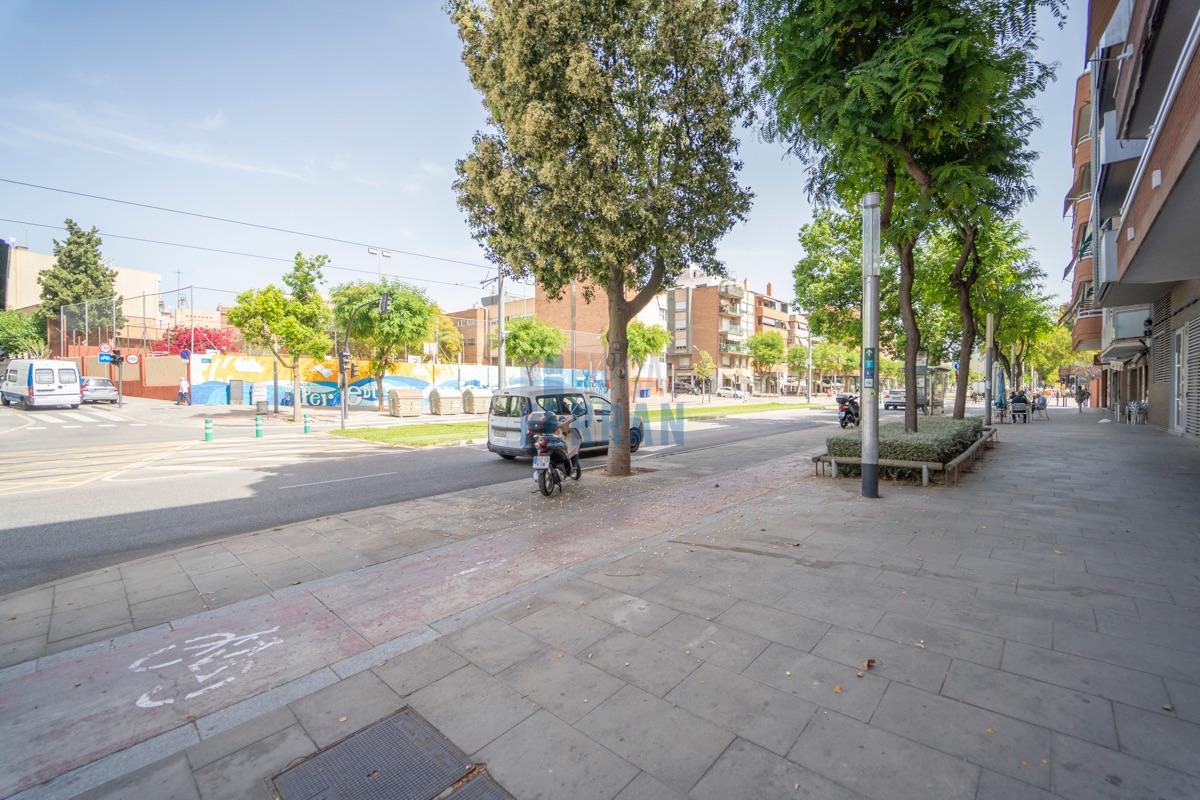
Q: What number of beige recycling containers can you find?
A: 3